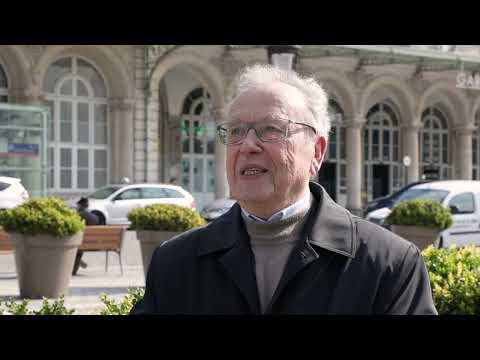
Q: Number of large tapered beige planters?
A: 3